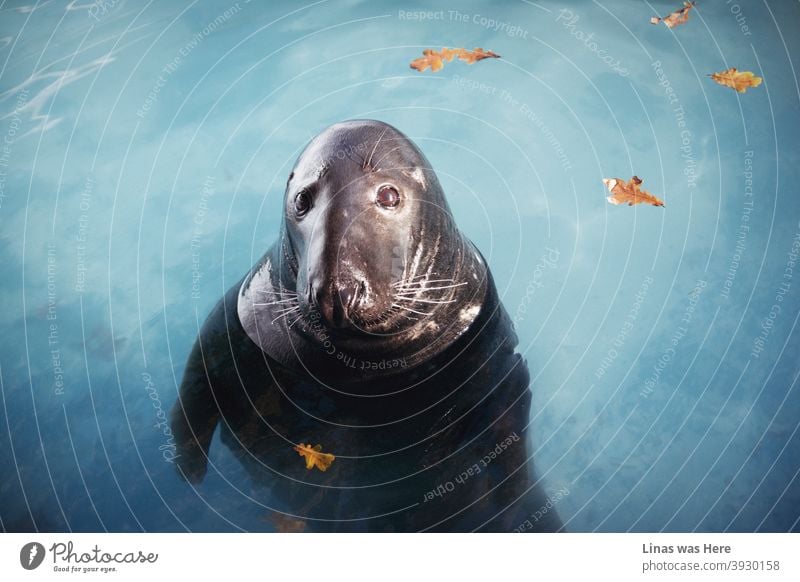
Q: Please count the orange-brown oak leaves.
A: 5